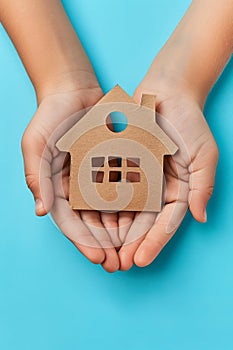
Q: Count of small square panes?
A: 6